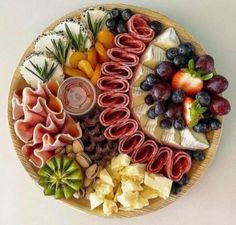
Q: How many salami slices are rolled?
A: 12